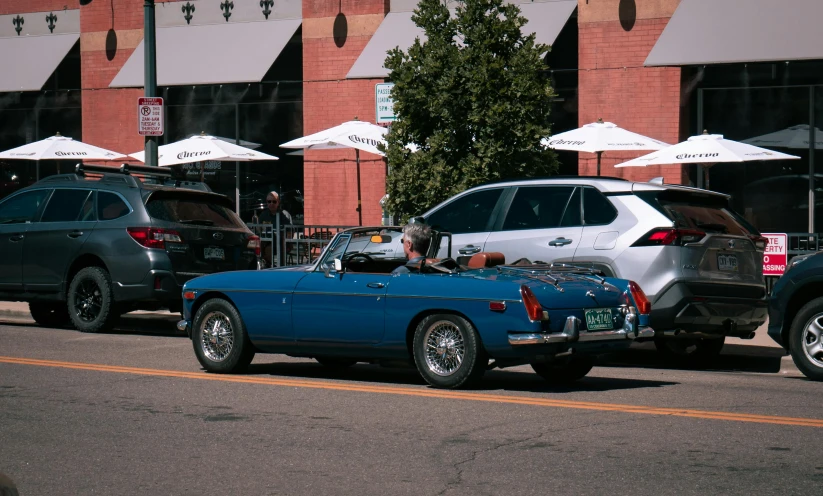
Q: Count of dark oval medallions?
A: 3